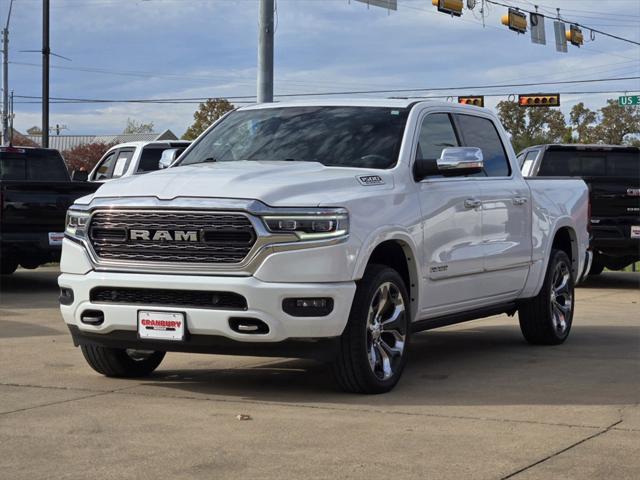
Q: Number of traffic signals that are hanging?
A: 5